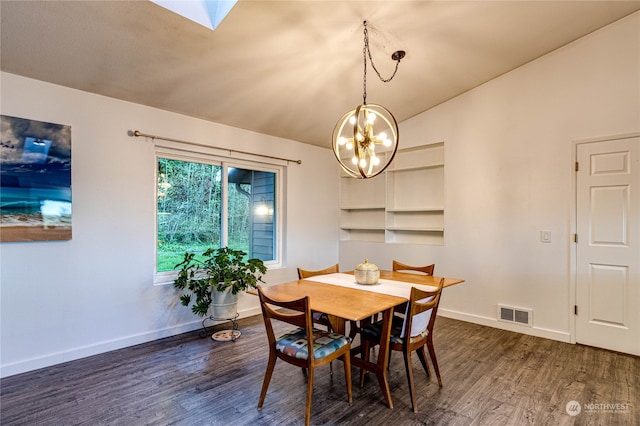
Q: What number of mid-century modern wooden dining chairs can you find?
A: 4